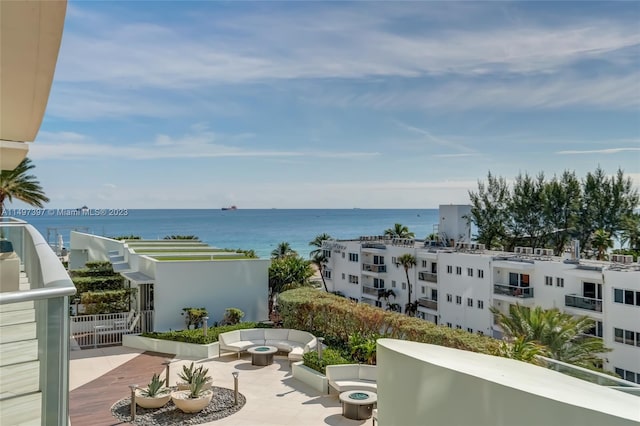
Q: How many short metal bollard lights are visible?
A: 5